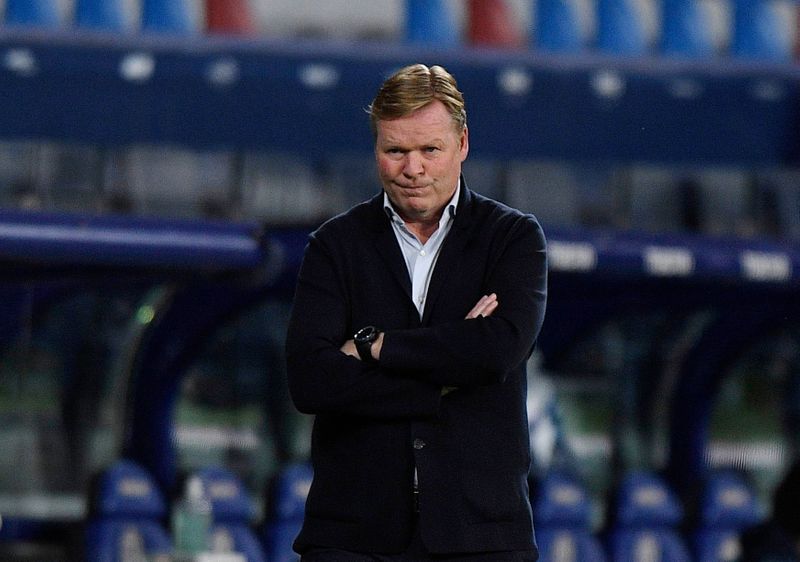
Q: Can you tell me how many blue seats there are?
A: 14